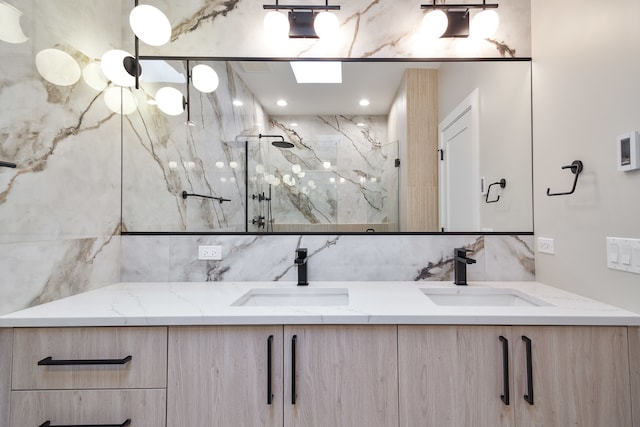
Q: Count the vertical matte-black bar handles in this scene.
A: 4